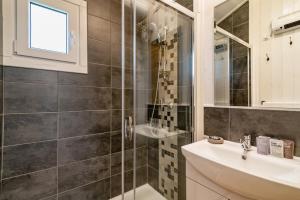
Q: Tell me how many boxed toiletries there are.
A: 3